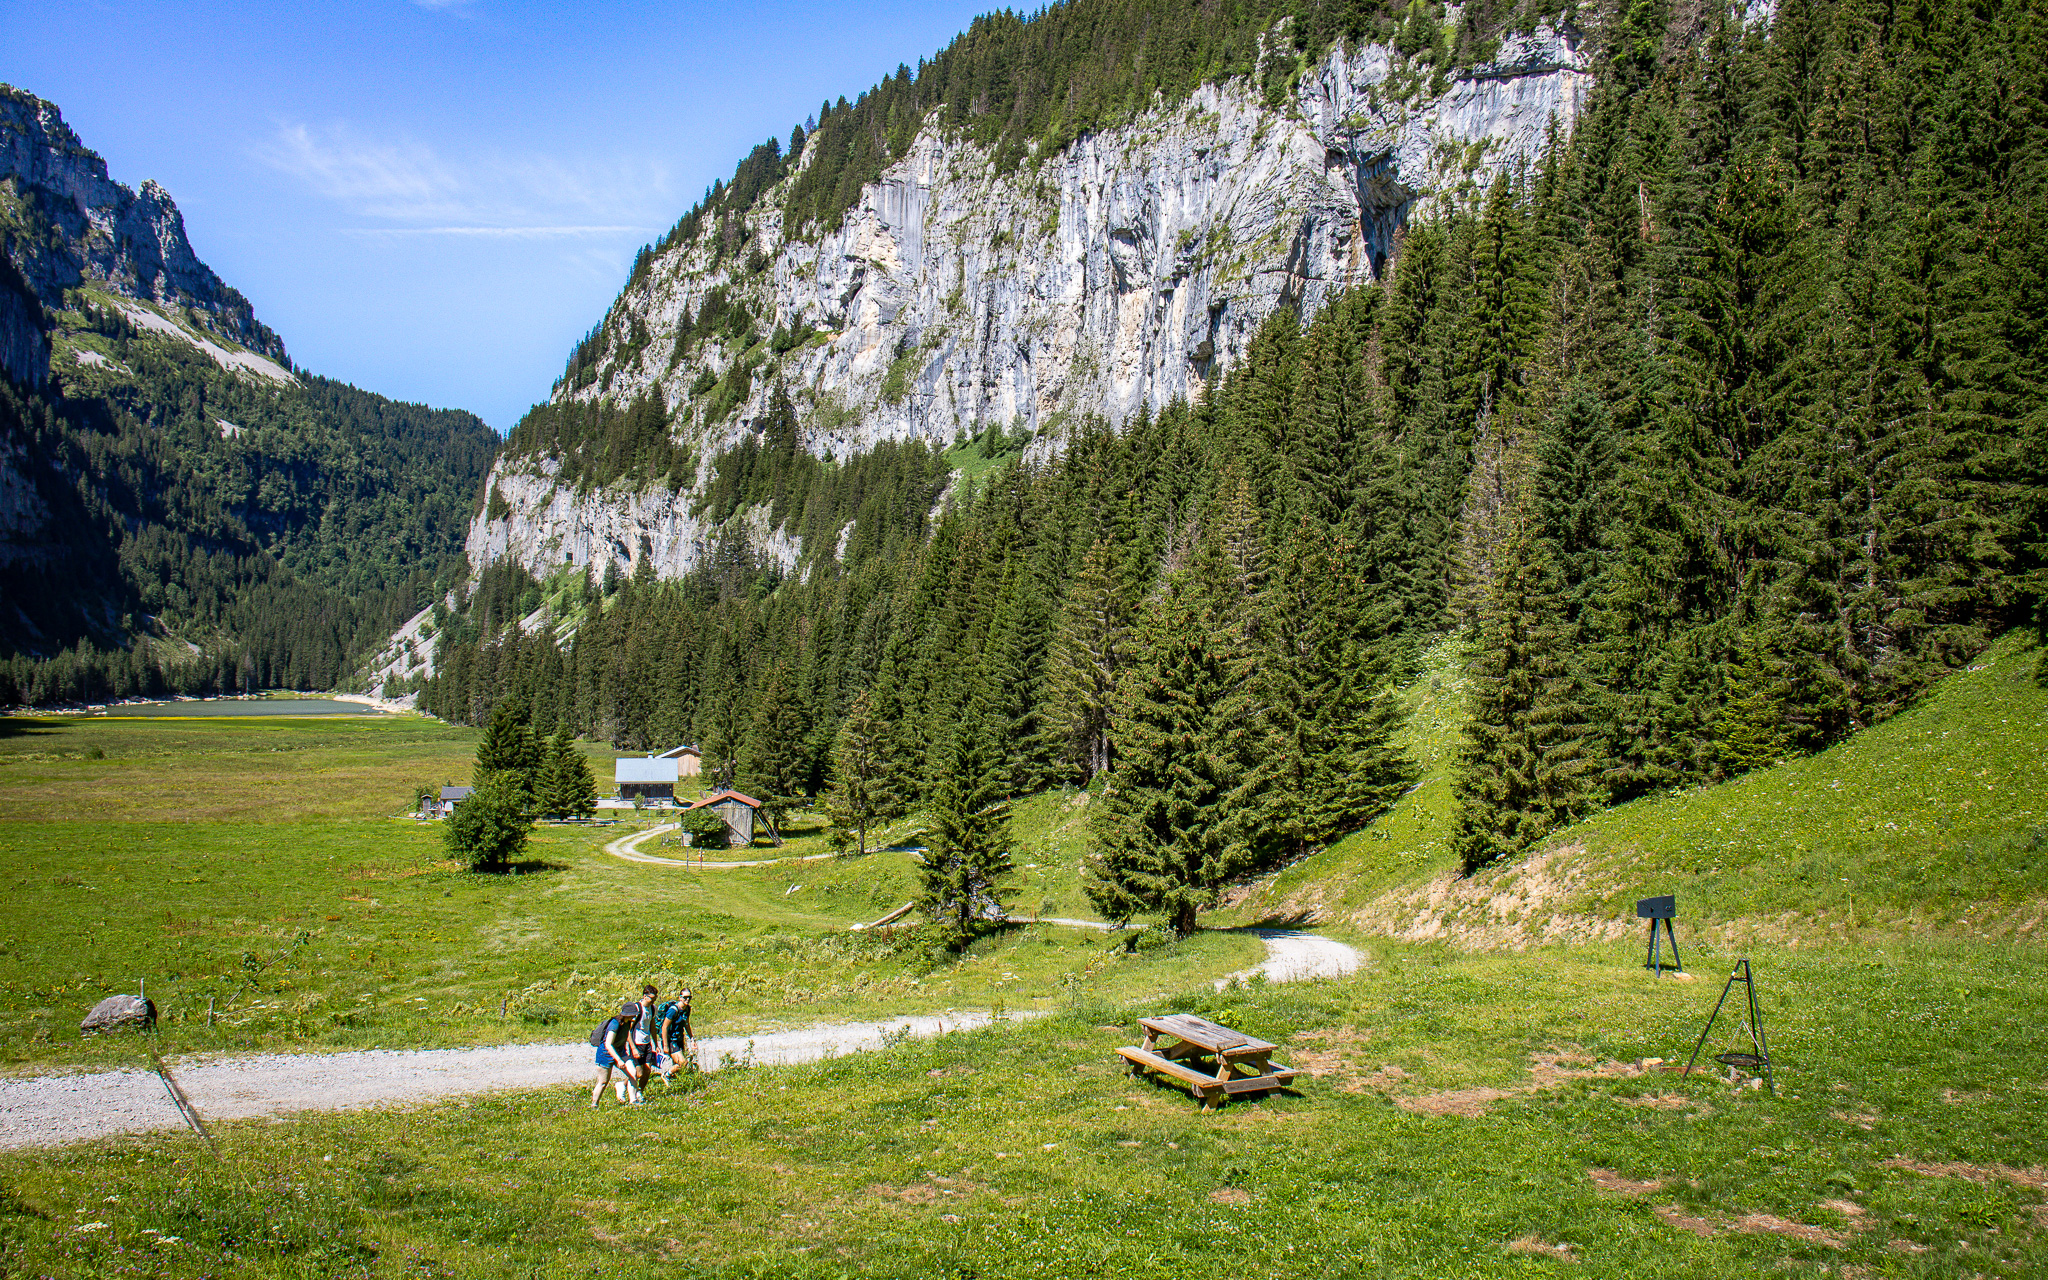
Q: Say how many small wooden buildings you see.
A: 4